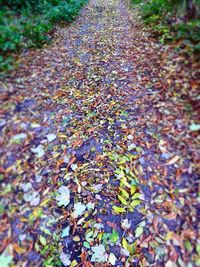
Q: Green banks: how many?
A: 2